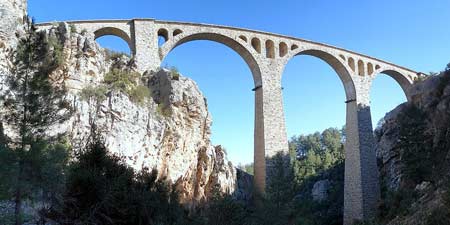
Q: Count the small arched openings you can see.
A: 12